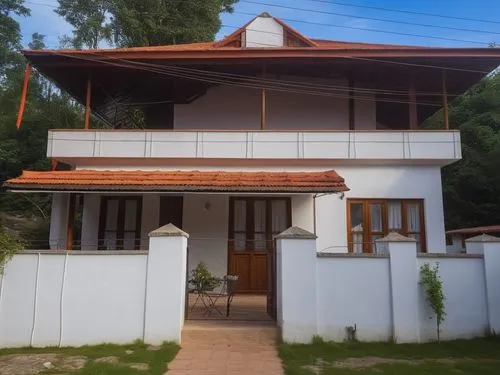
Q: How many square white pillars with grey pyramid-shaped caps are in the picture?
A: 4